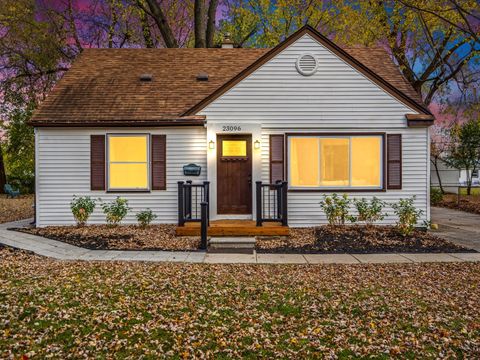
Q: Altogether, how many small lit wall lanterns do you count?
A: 2